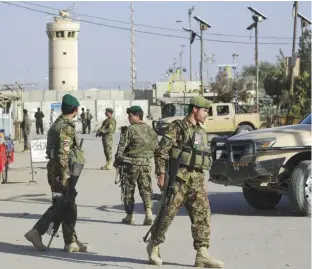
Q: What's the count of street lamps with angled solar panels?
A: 3